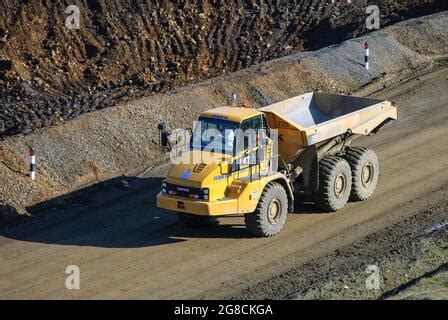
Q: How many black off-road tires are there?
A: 3